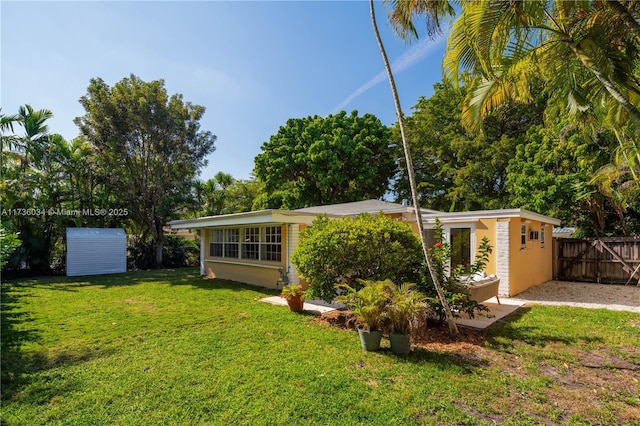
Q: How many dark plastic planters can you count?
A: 2